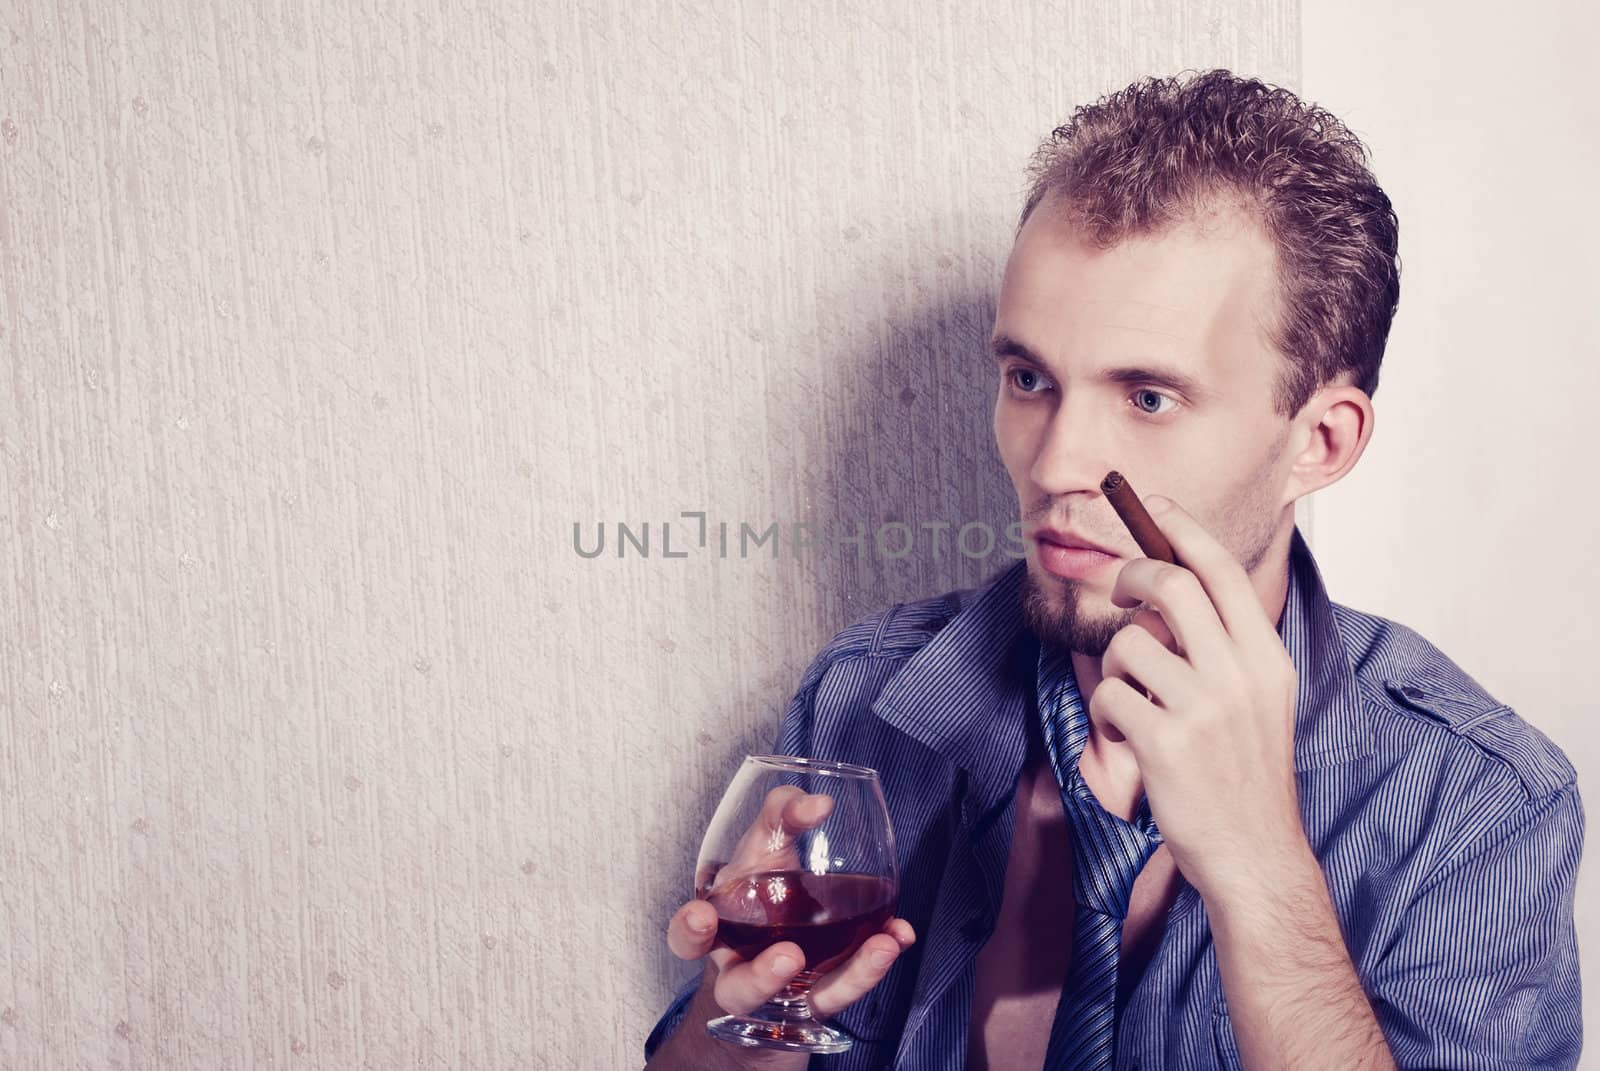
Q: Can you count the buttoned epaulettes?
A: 2